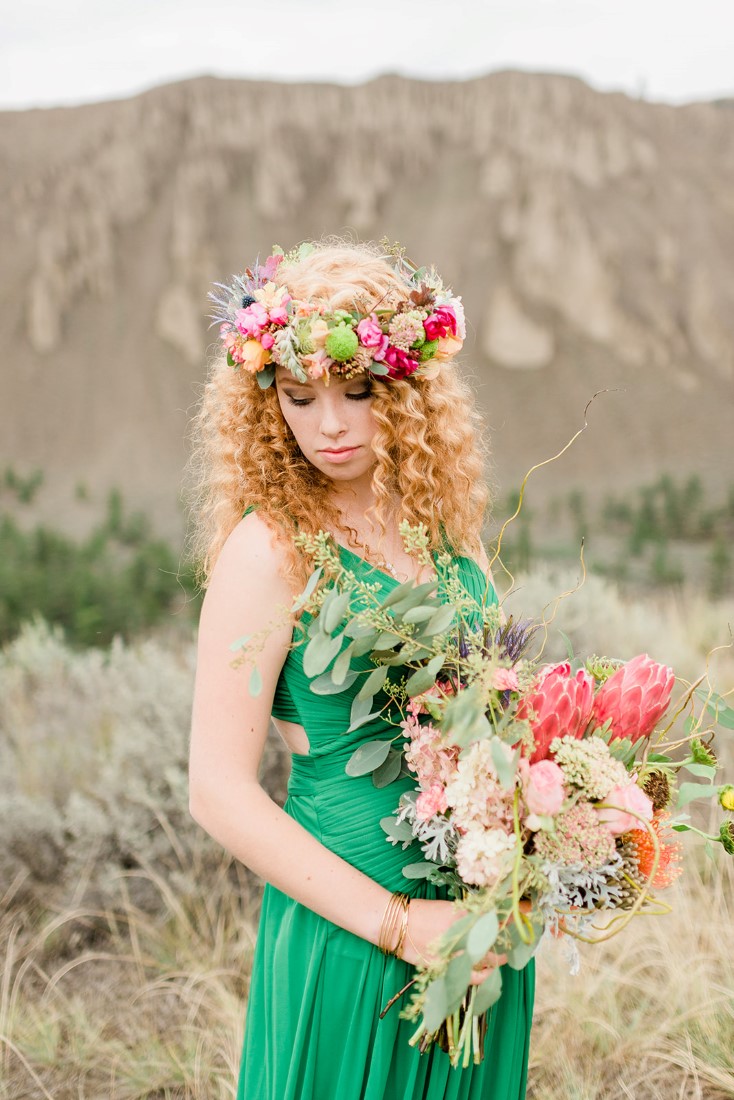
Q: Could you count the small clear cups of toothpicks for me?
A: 0